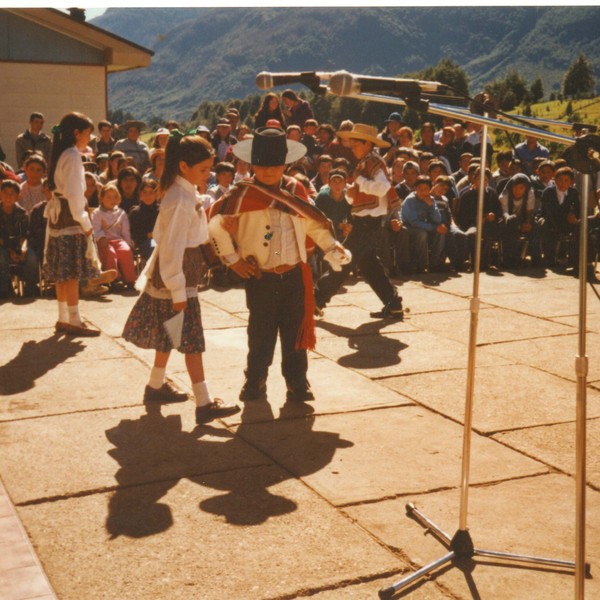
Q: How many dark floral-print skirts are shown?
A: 2